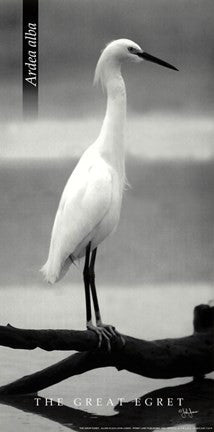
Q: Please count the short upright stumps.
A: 1